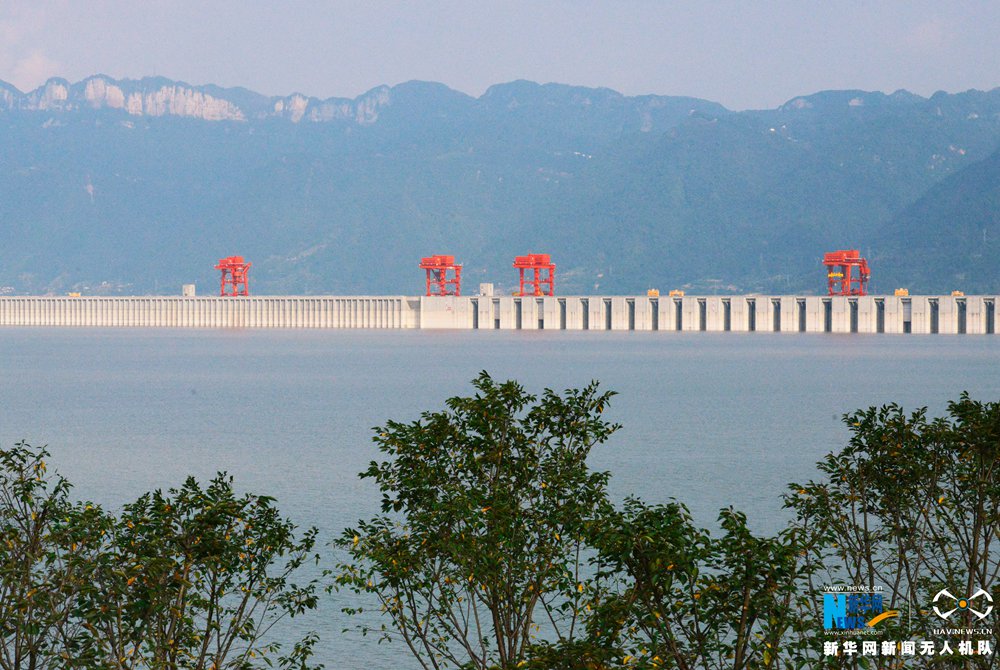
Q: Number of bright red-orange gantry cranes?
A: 4